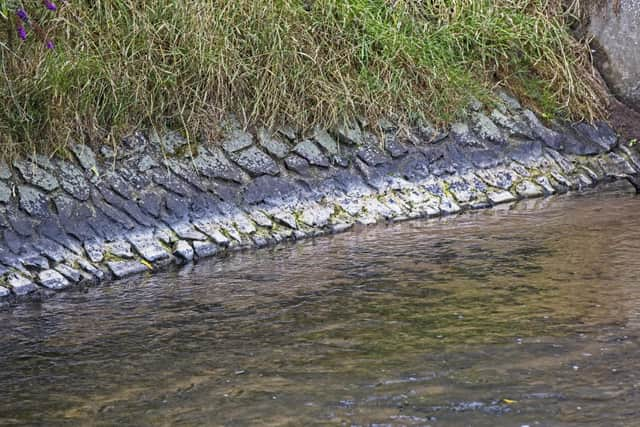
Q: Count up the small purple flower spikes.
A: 4